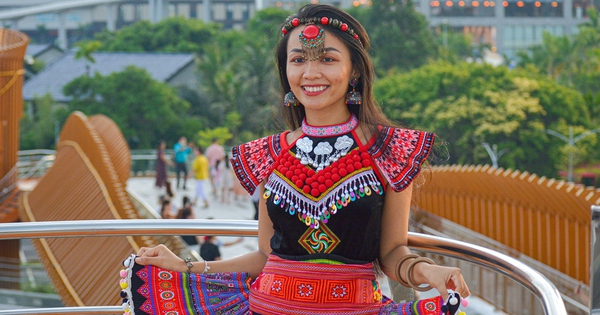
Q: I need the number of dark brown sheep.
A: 0